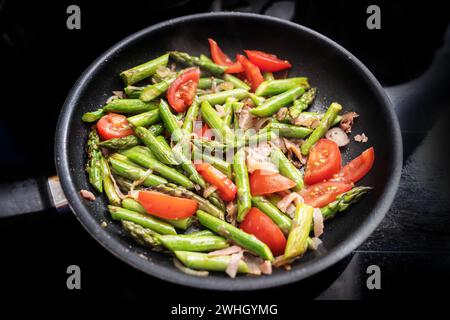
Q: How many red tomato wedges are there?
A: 12